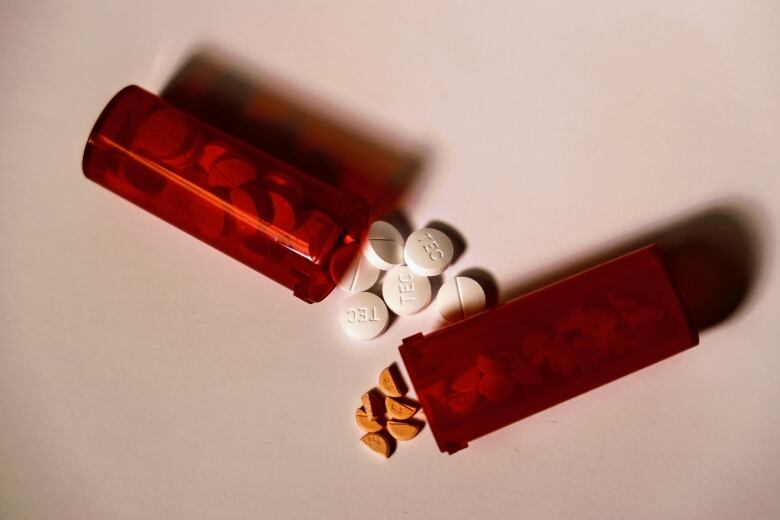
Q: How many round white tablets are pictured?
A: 6